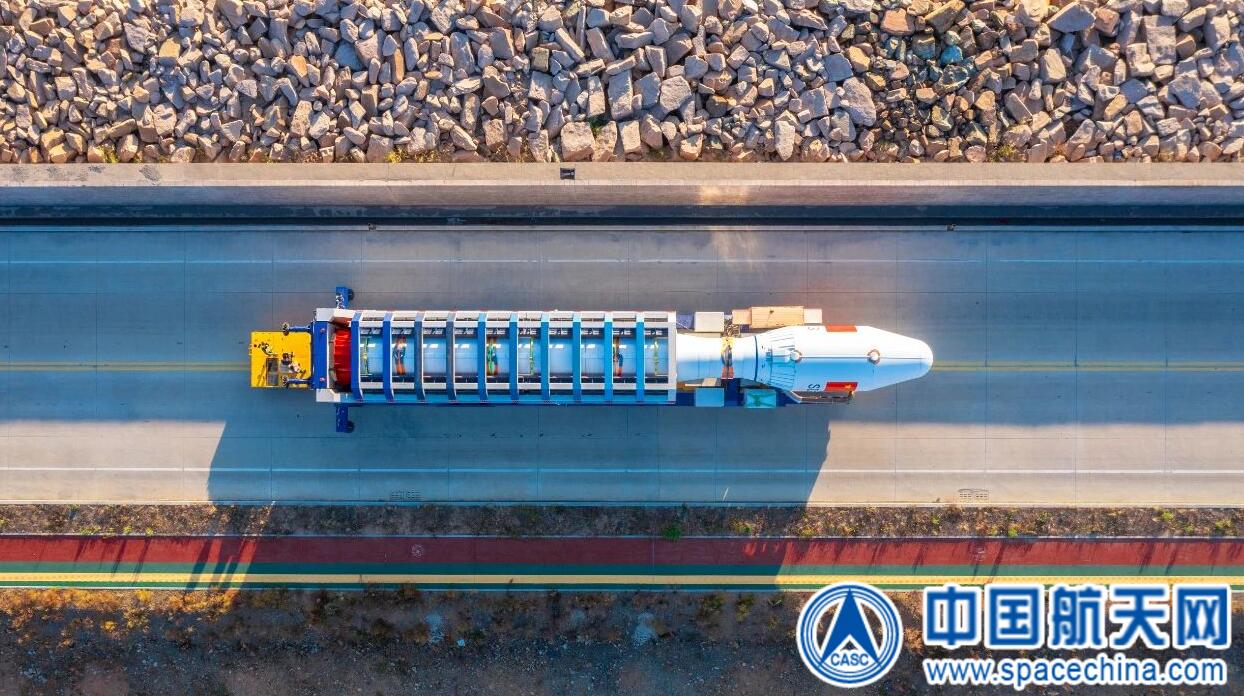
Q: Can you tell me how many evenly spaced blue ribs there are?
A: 10